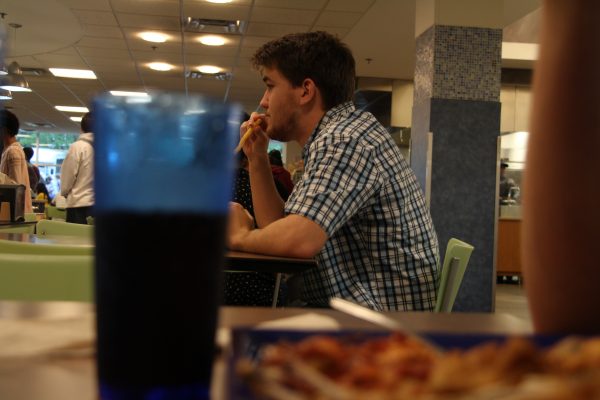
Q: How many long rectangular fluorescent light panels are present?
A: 4